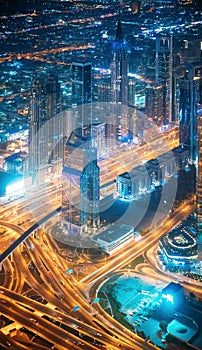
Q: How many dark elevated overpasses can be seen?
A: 1